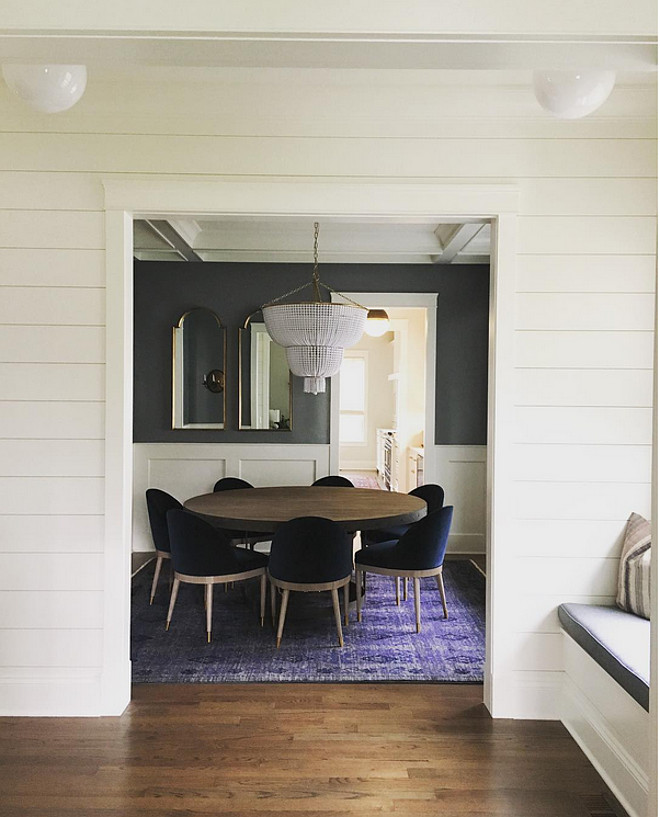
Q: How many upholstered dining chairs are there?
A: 7